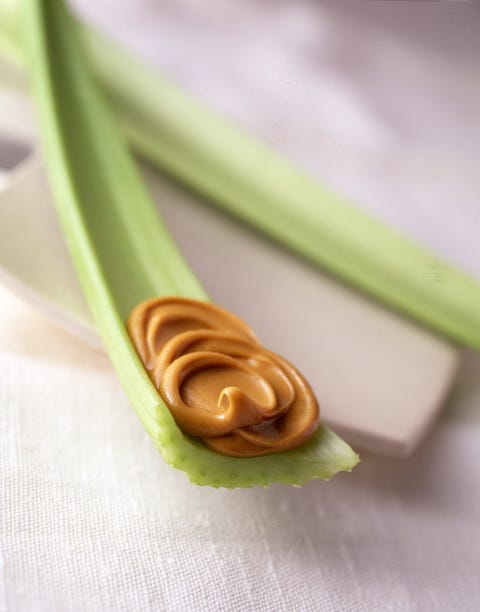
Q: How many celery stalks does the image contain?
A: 2